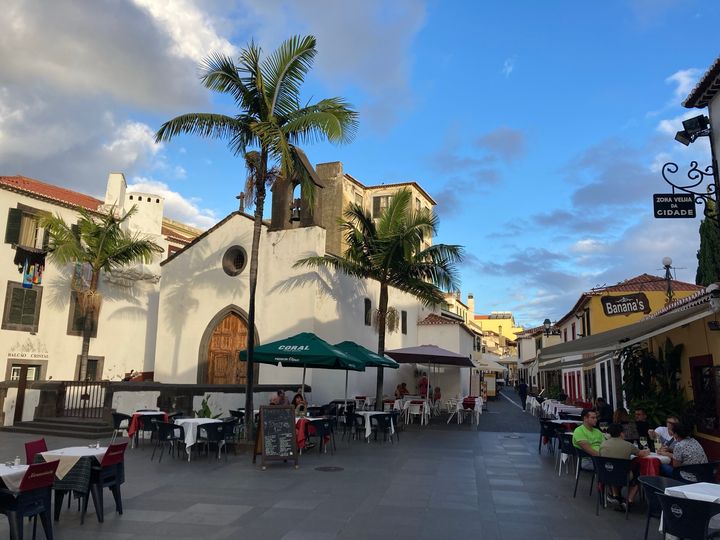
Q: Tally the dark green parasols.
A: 2